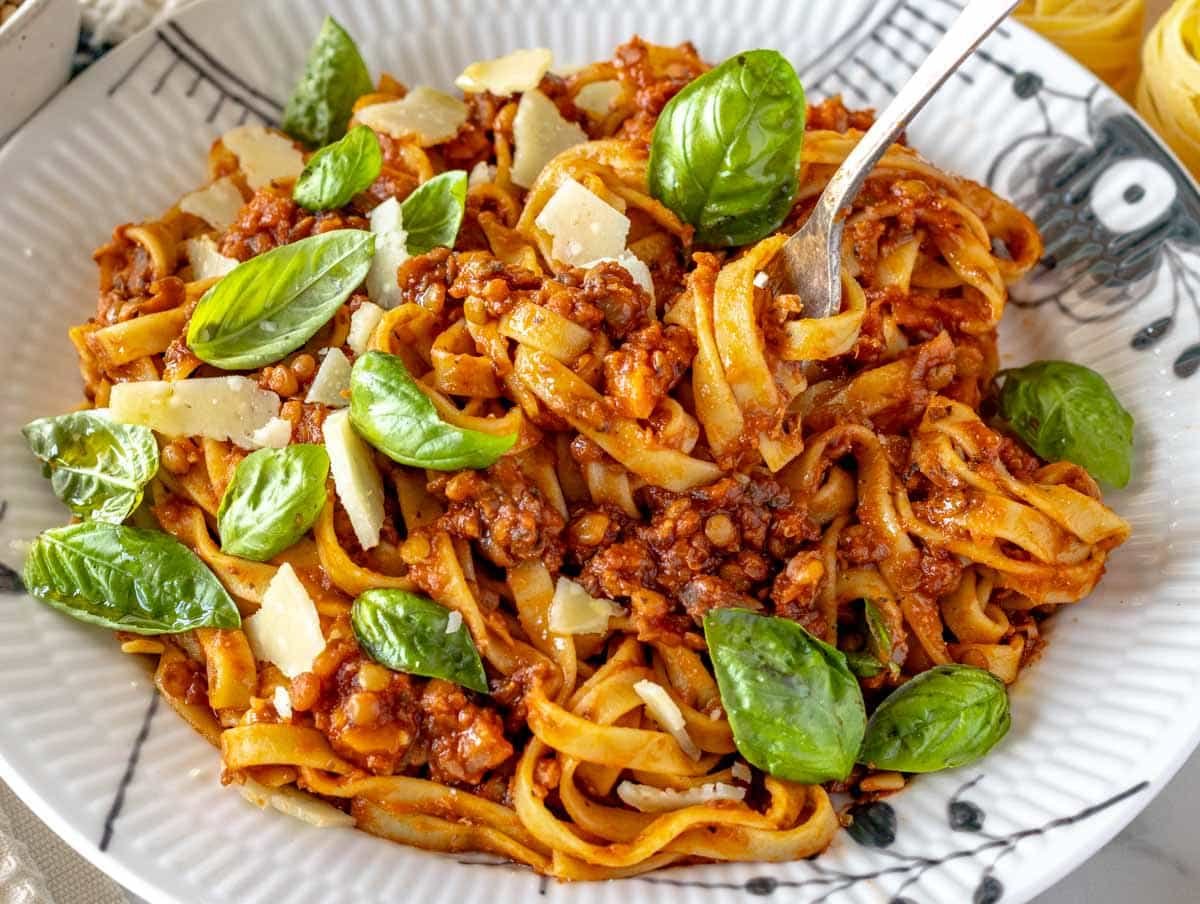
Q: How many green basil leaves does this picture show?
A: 13